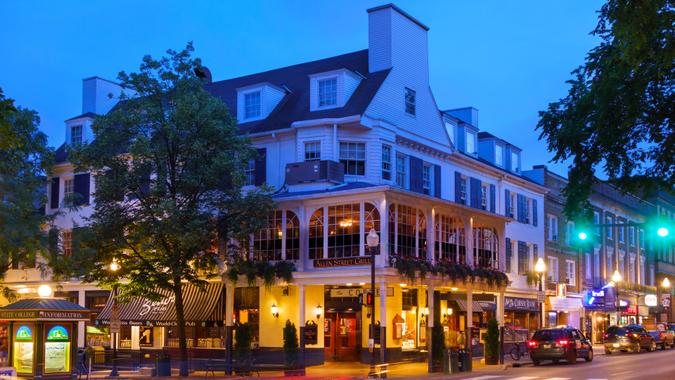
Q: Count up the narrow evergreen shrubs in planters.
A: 4